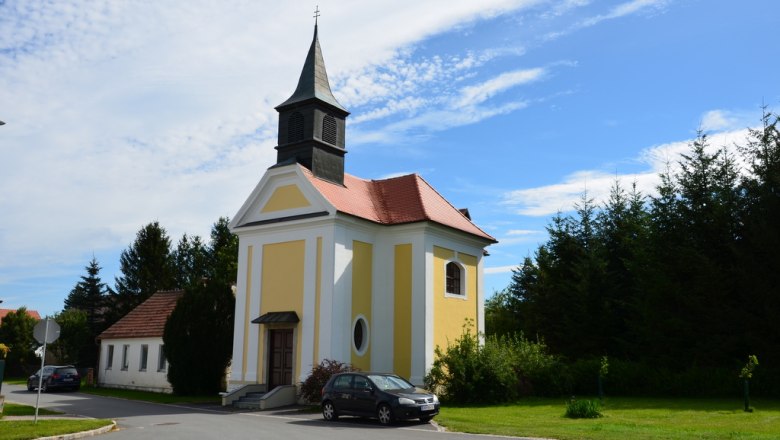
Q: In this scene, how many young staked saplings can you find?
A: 2